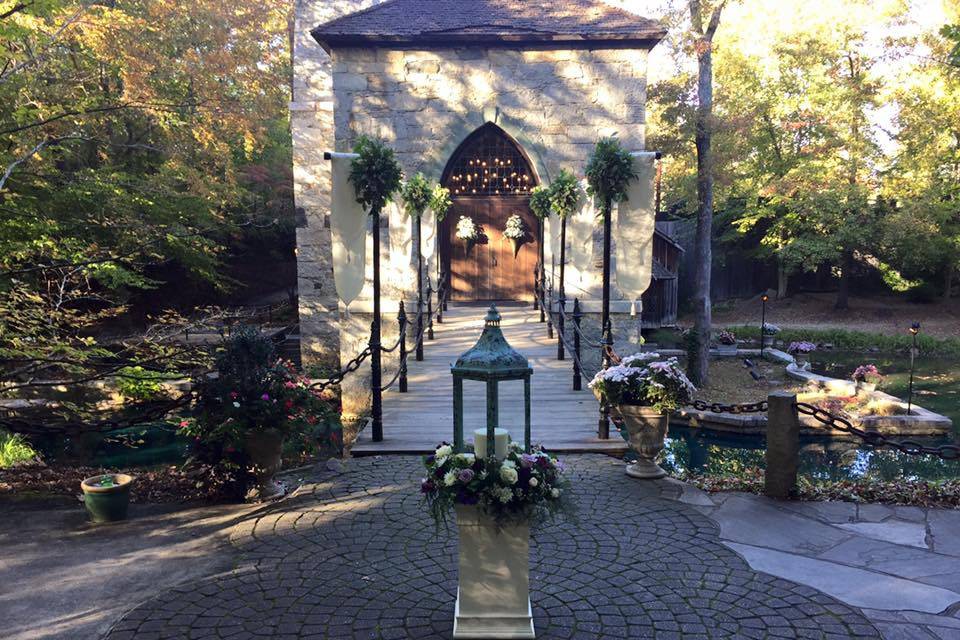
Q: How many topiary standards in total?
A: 6